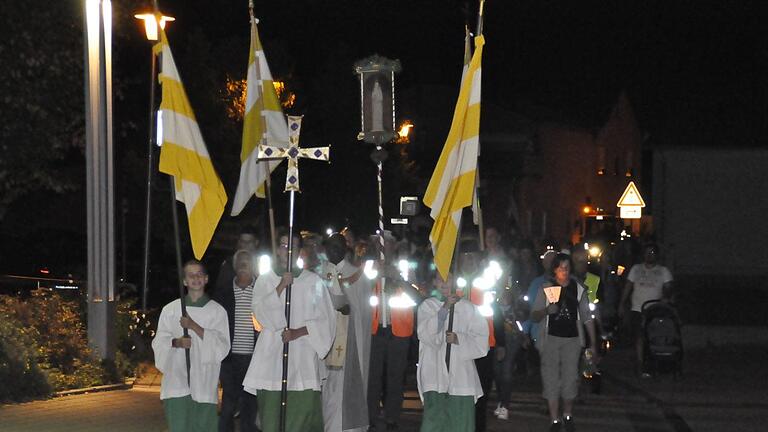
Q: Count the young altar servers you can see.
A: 3